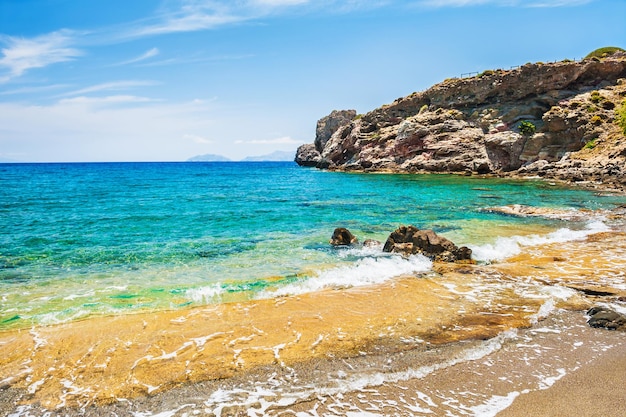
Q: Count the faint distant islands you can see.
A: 2